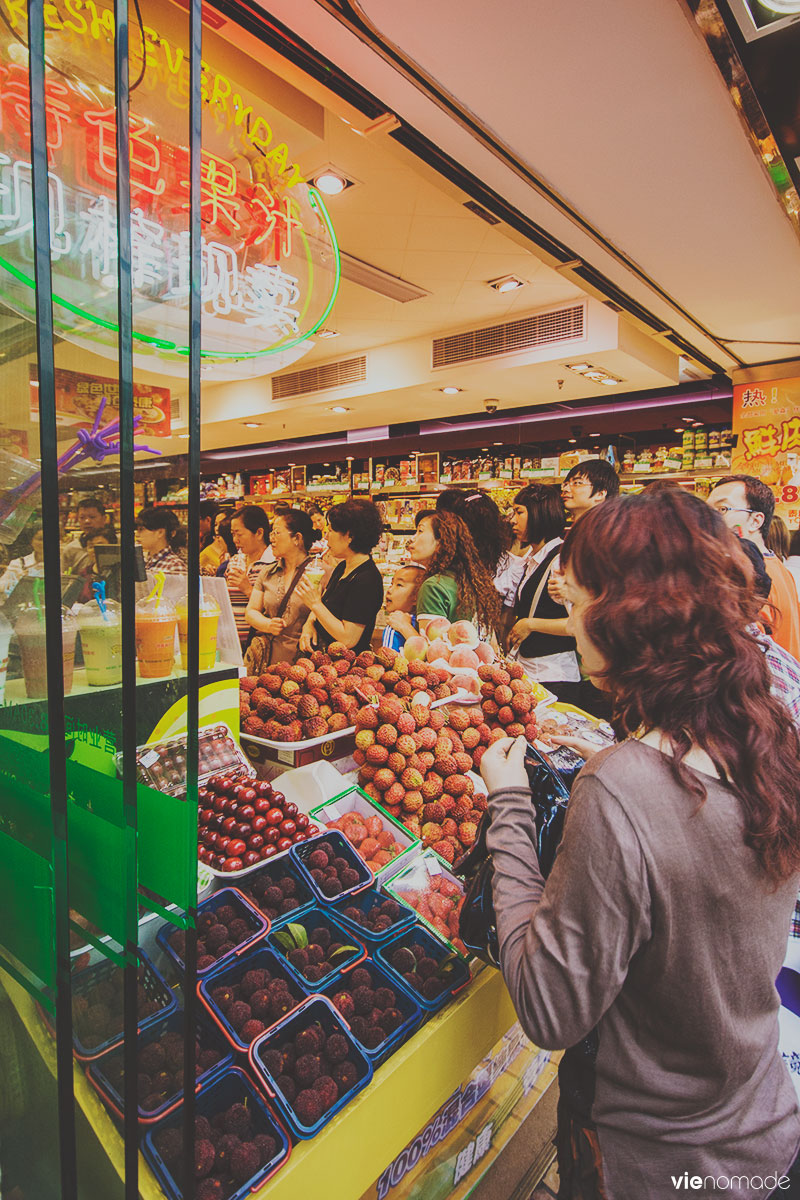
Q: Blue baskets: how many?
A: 12